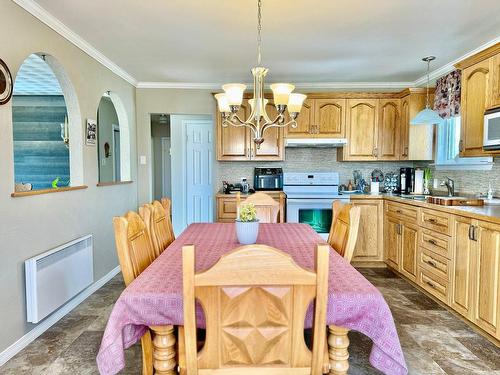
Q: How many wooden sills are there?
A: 2